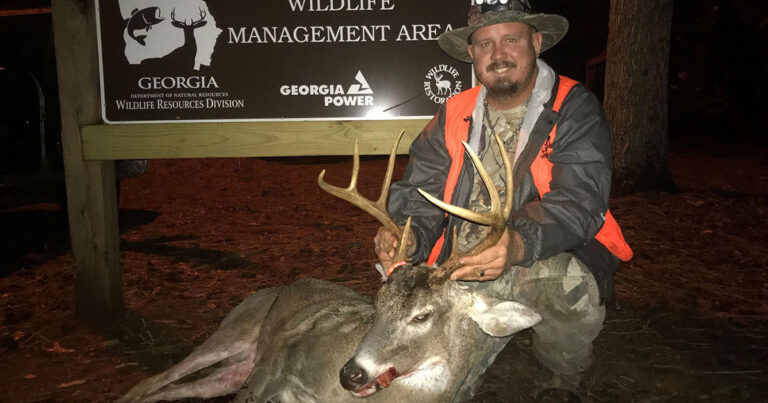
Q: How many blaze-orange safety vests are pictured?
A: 1